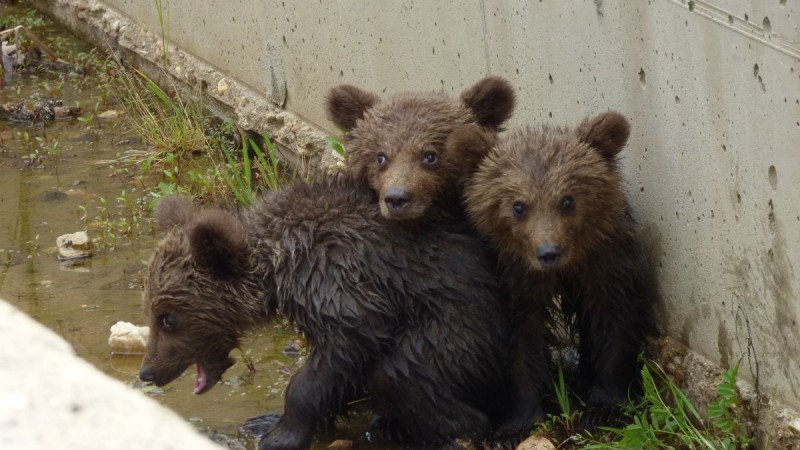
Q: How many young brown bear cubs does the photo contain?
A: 3